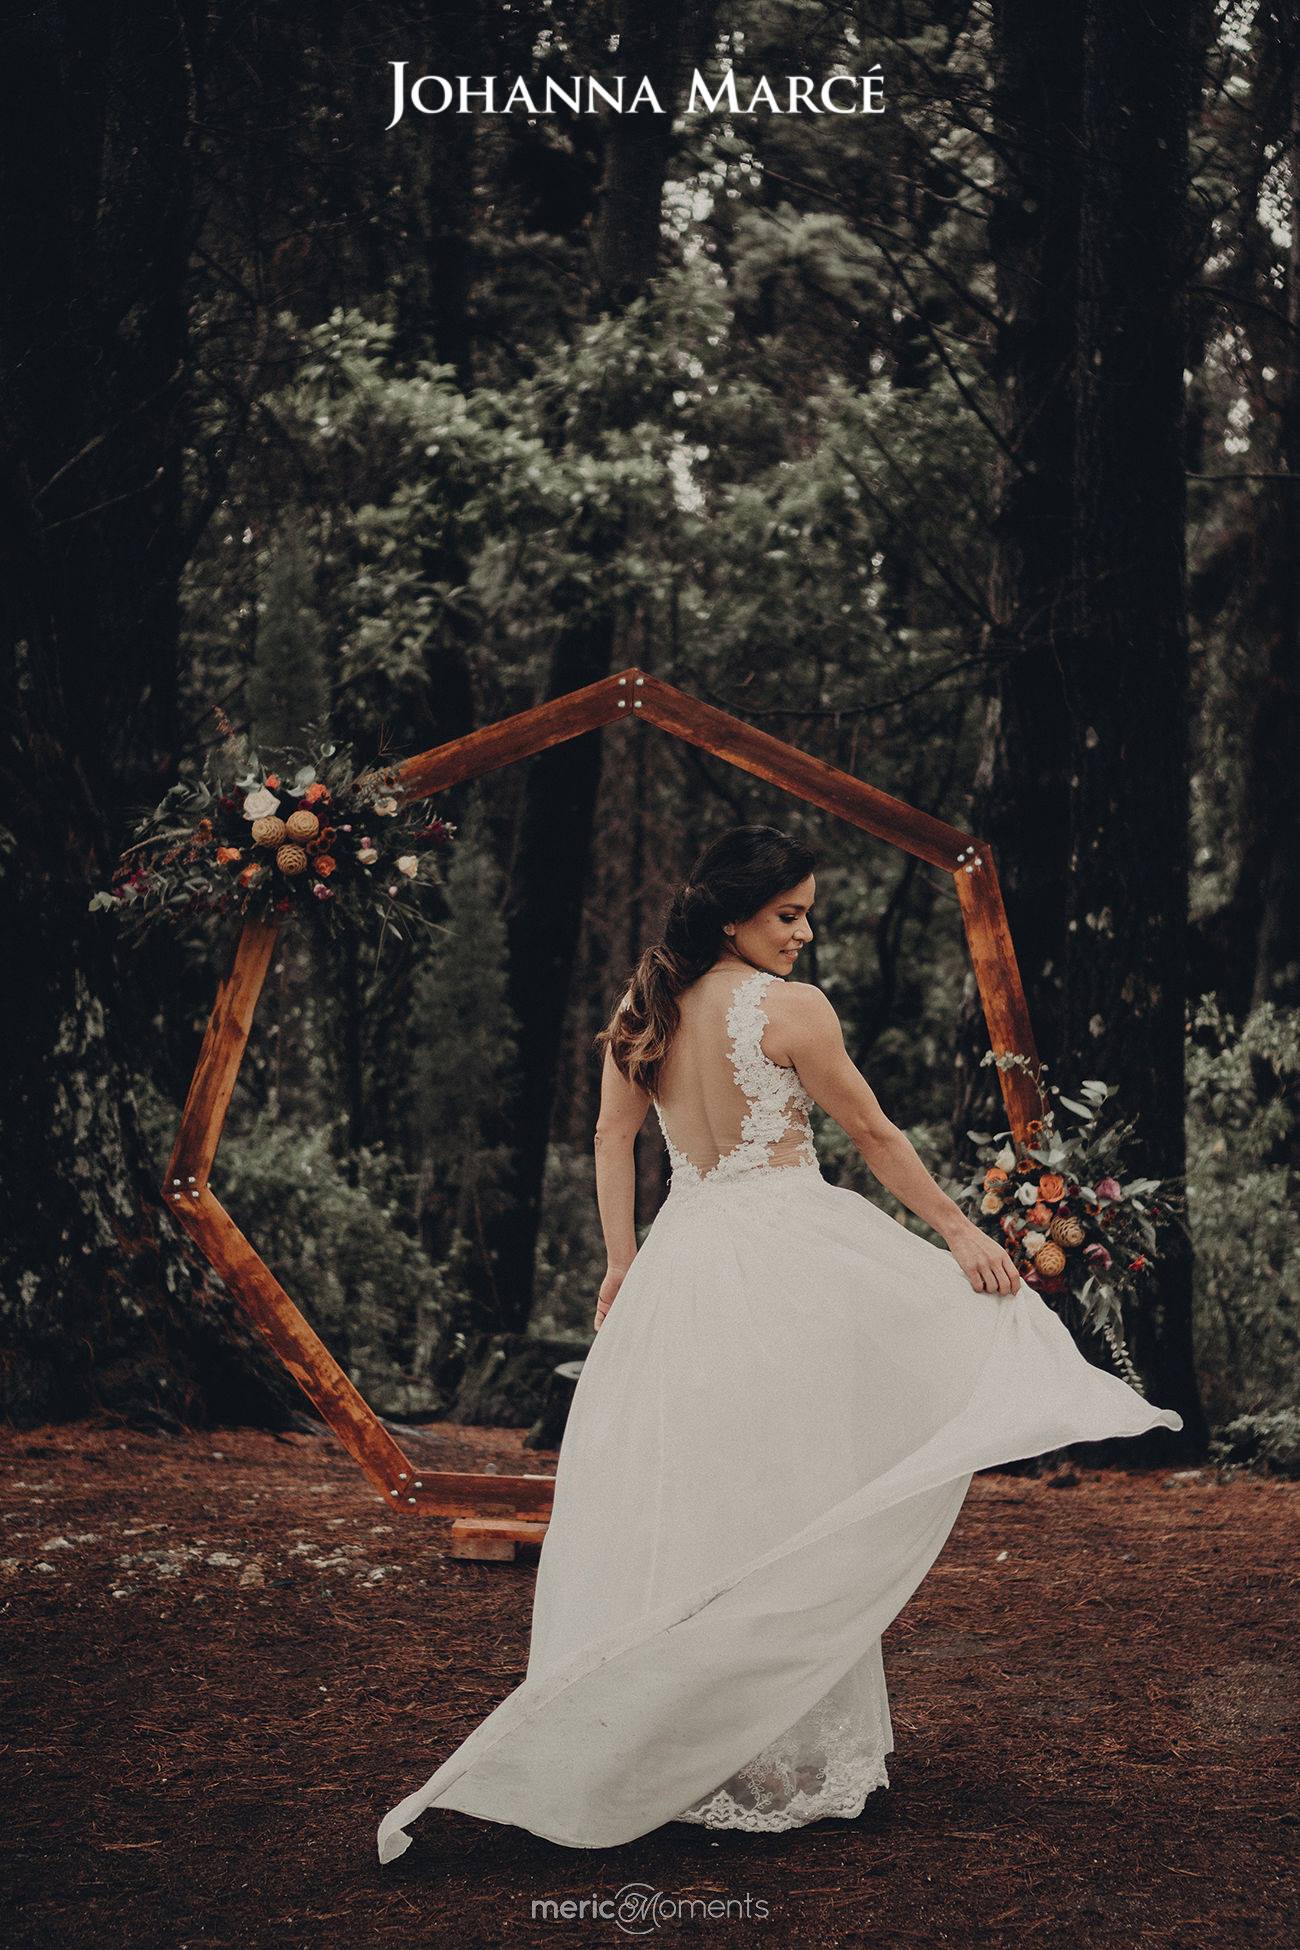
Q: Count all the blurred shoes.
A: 0